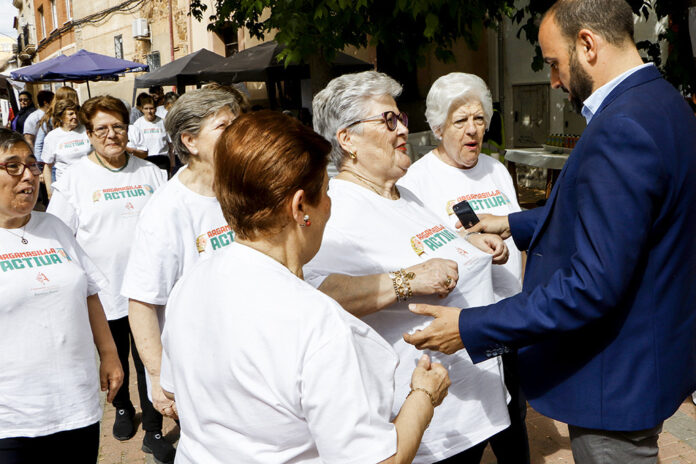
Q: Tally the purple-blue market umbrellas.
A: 2